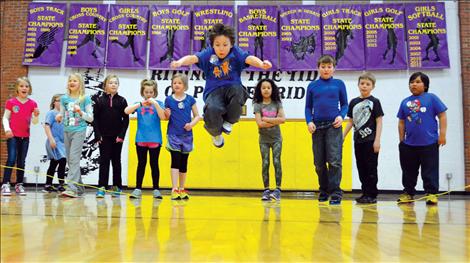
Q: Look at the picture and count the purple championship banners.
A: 10